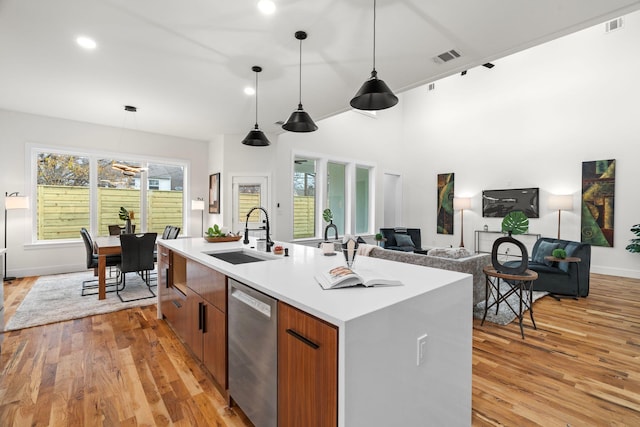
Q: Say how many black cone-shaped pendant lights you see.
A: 3